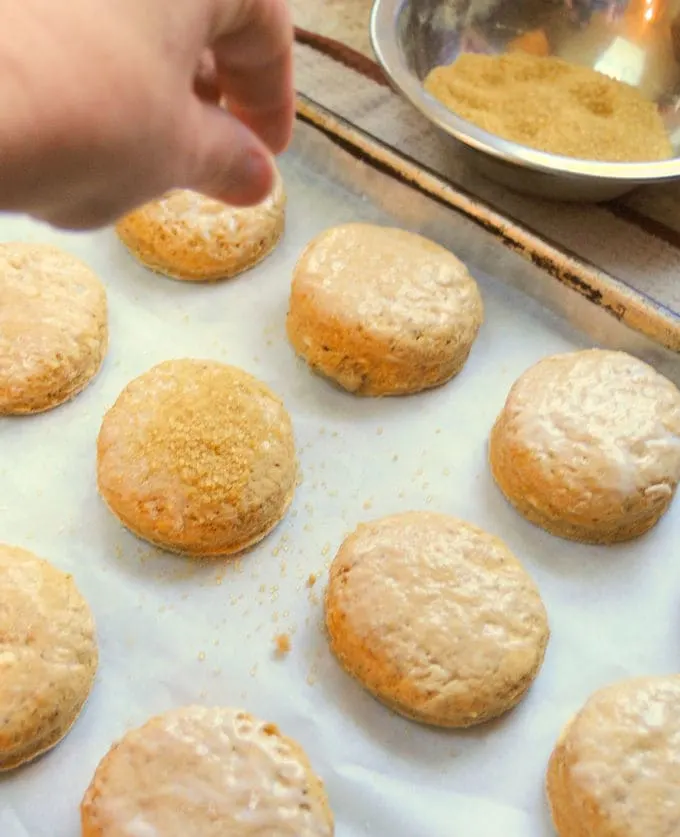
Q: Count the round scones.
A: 9